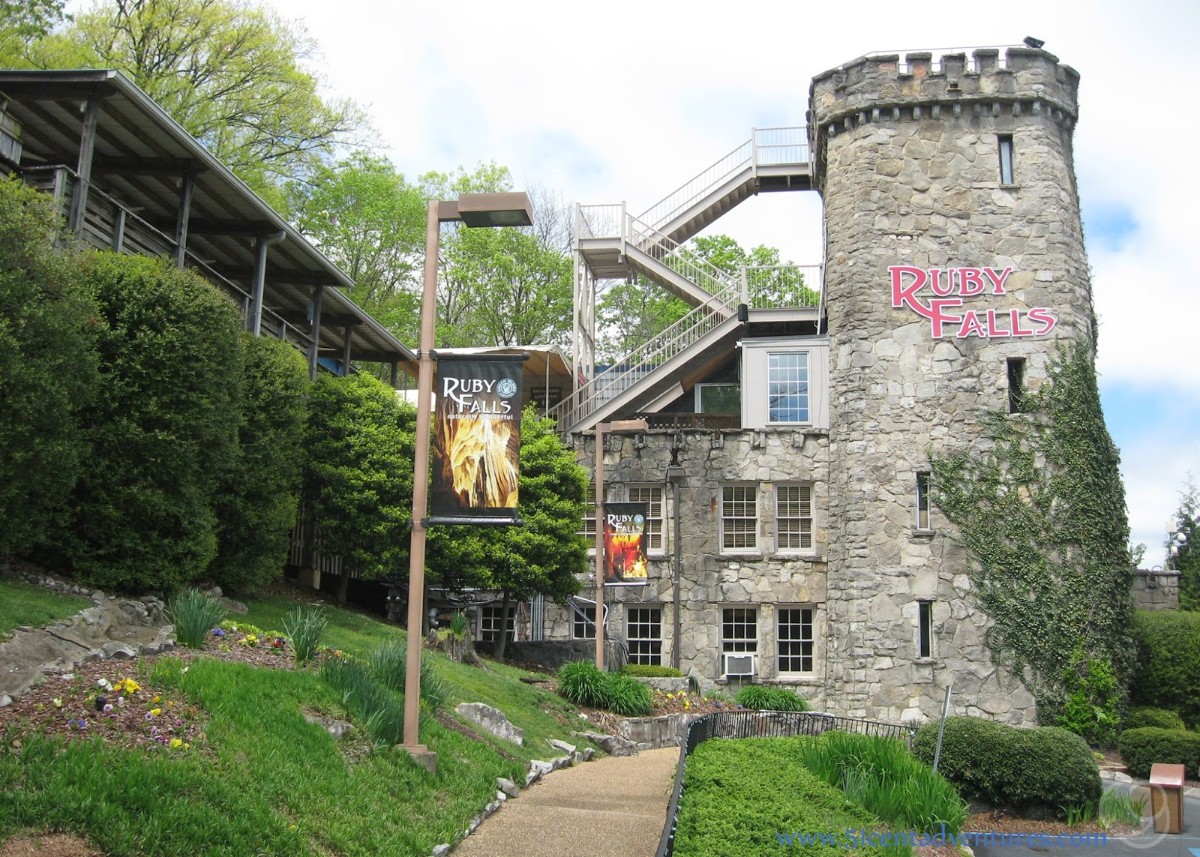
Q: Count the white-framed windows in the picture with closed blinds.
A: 4